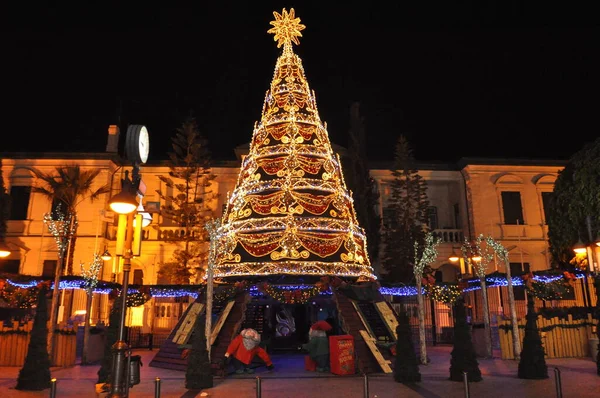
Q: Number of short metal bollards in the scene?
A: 6